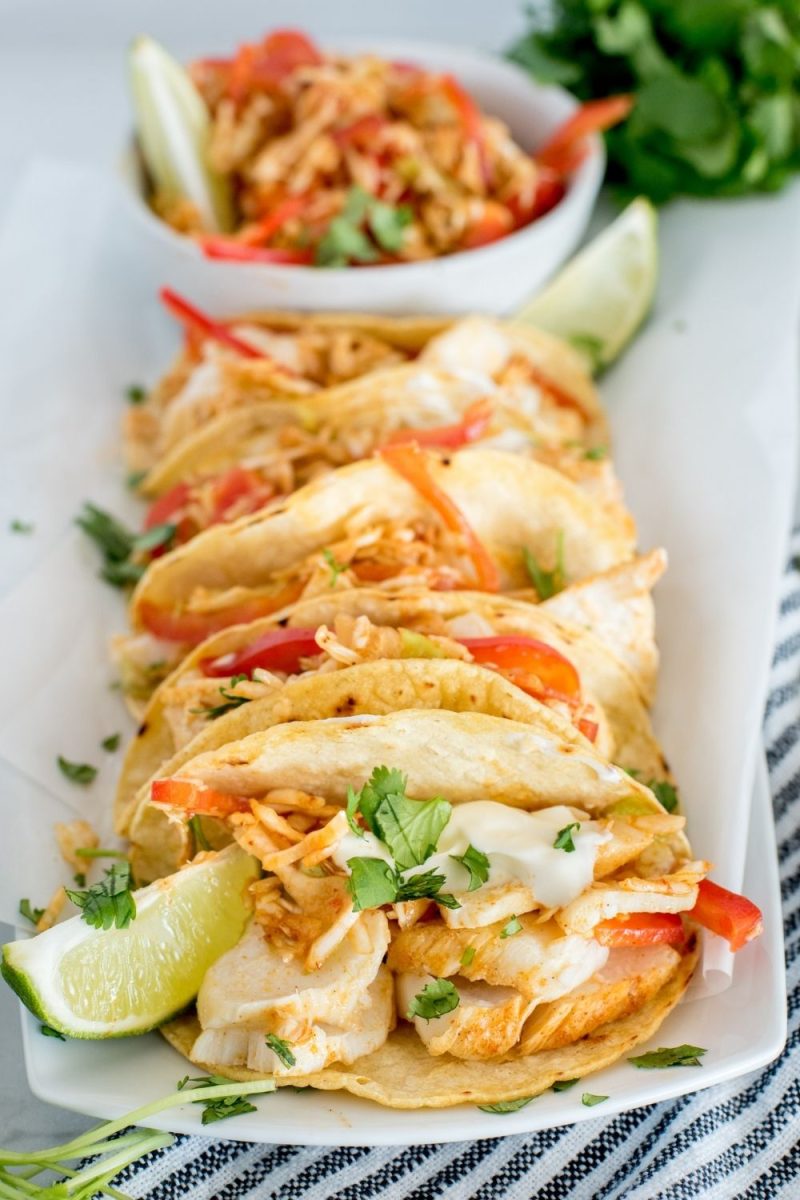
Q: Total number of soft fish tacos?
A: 5